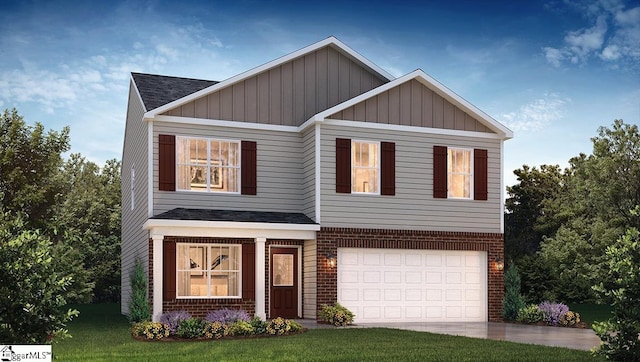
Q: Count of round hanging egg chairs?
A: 0